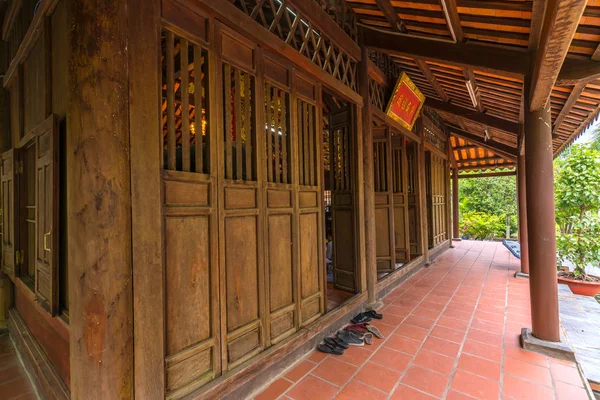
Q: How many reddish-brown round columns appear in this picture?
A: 3